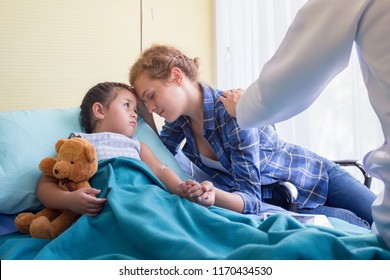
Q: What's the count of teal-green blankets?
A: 1